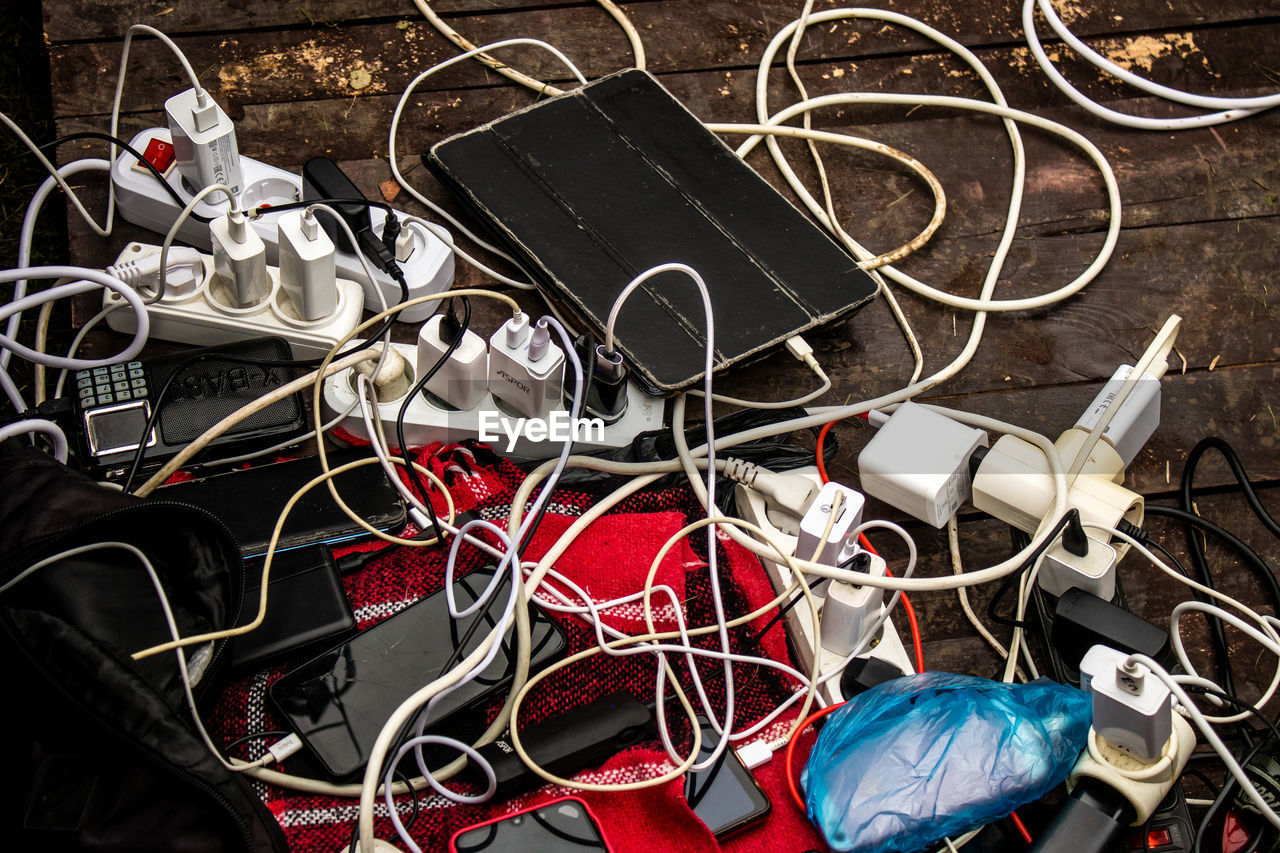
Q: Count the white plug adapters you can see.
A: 12